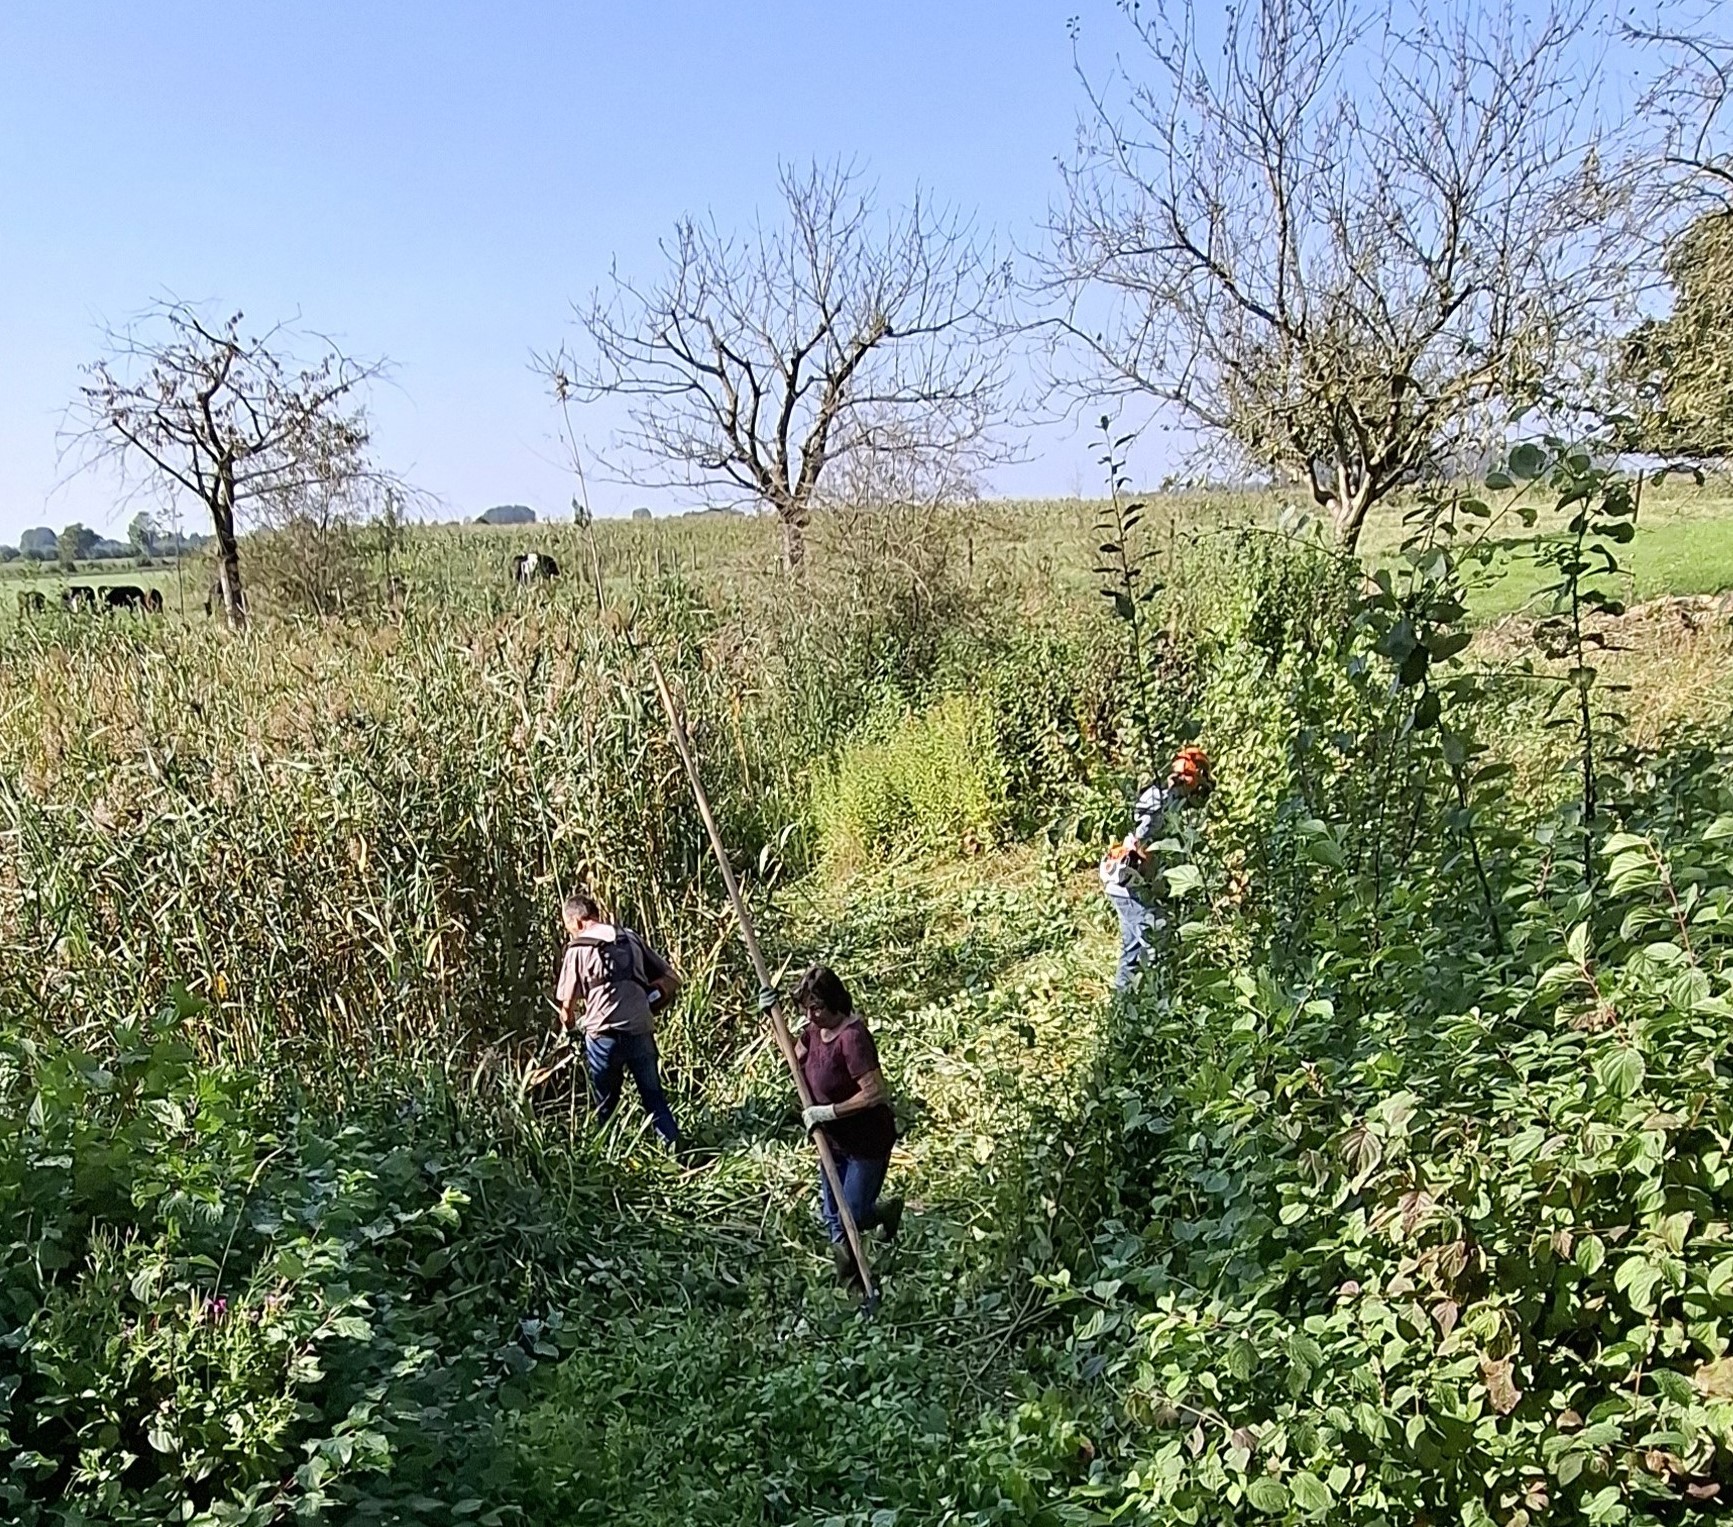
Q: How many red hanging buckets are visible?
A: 0